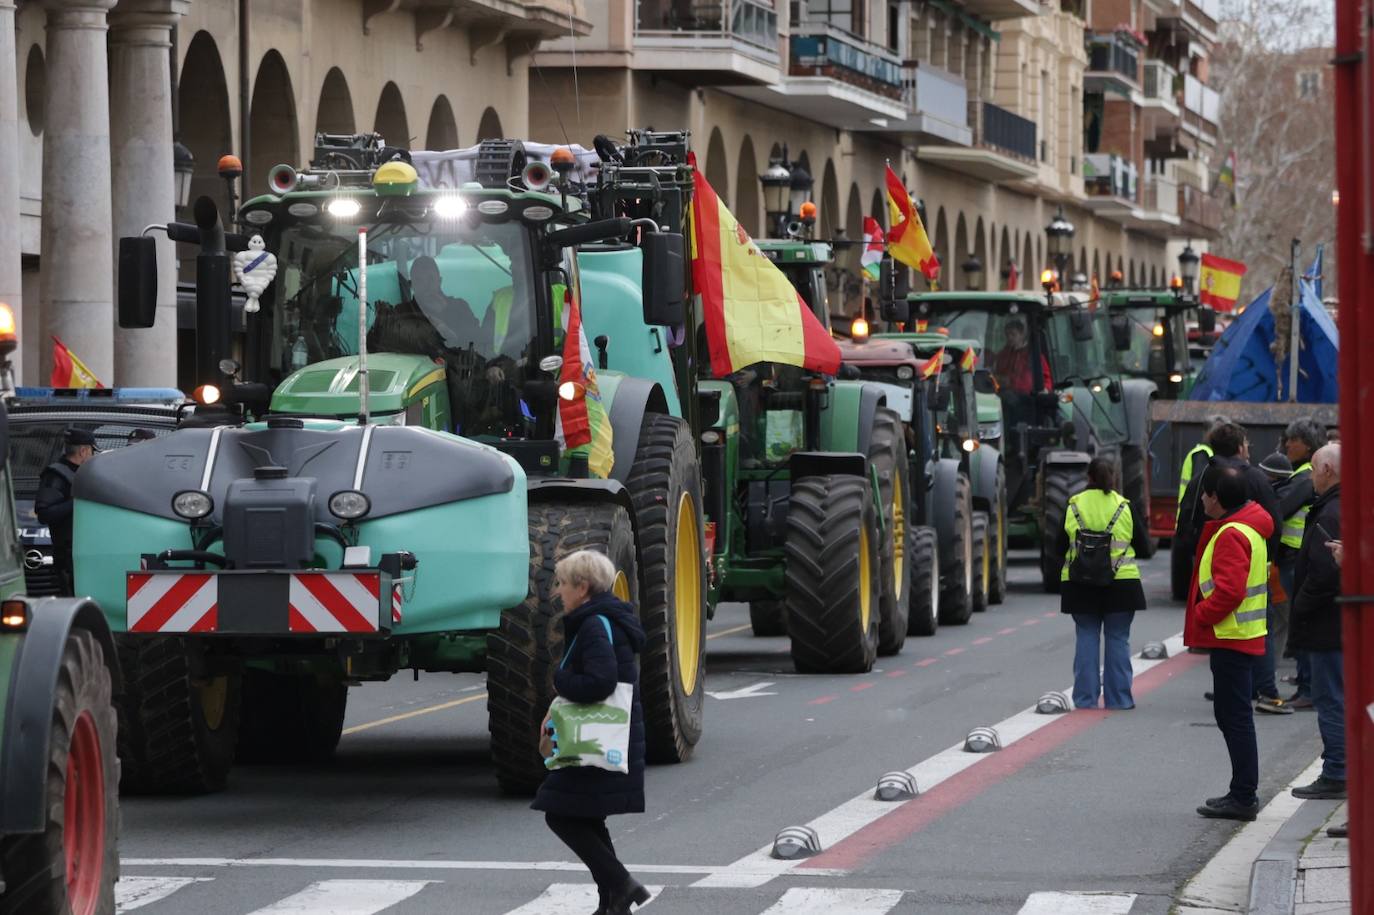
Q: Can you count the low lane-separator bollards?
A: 5